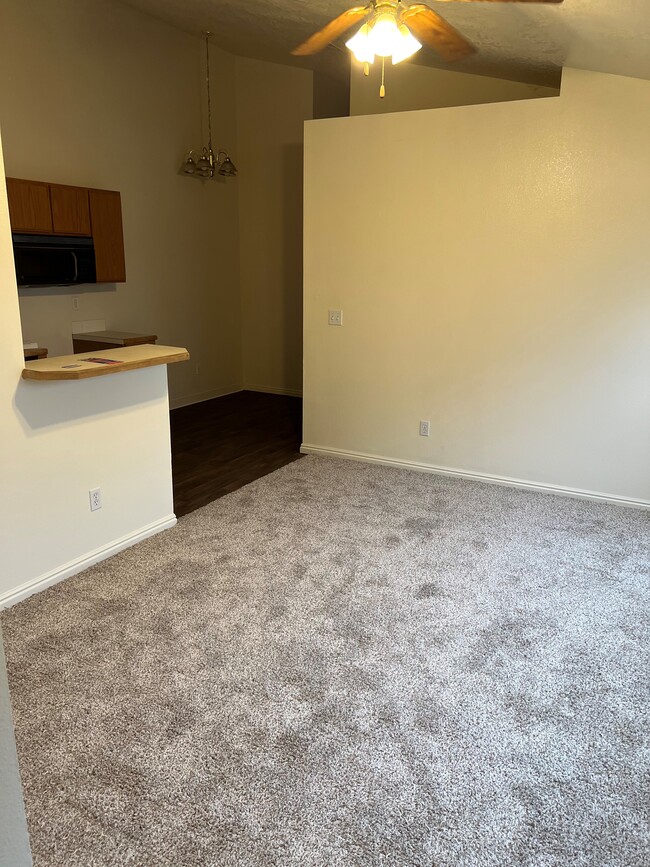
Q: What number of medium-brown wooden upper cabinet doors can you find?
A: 3